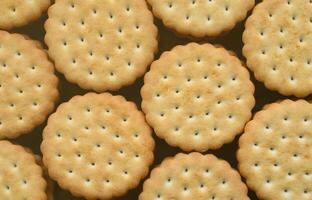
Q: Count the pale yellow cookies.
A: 10